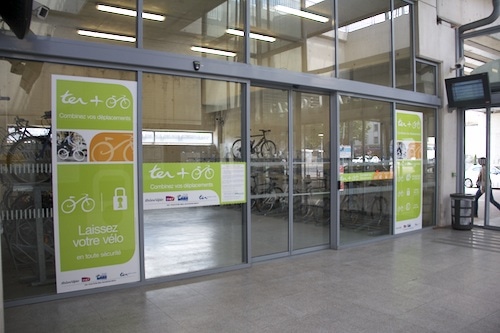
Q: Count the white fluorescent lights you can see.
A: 5